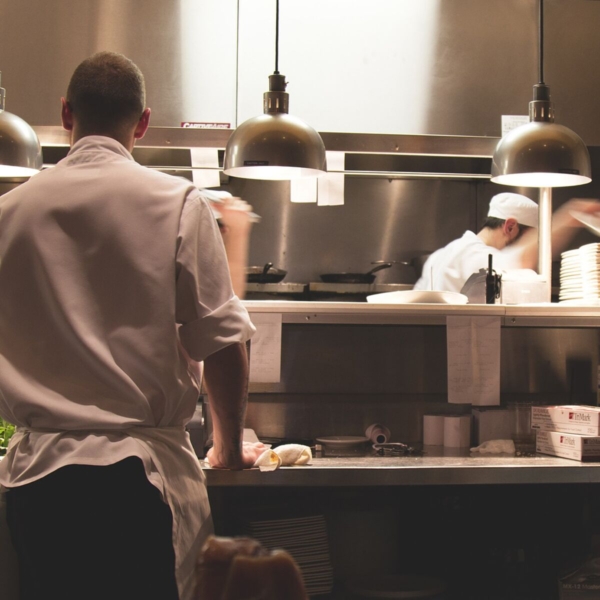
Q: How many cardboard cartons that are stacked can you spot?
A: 2